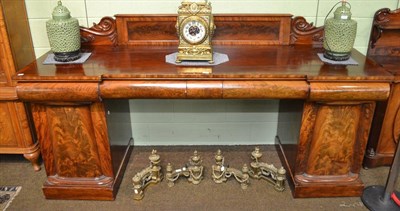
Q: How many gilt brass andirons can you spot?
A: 4